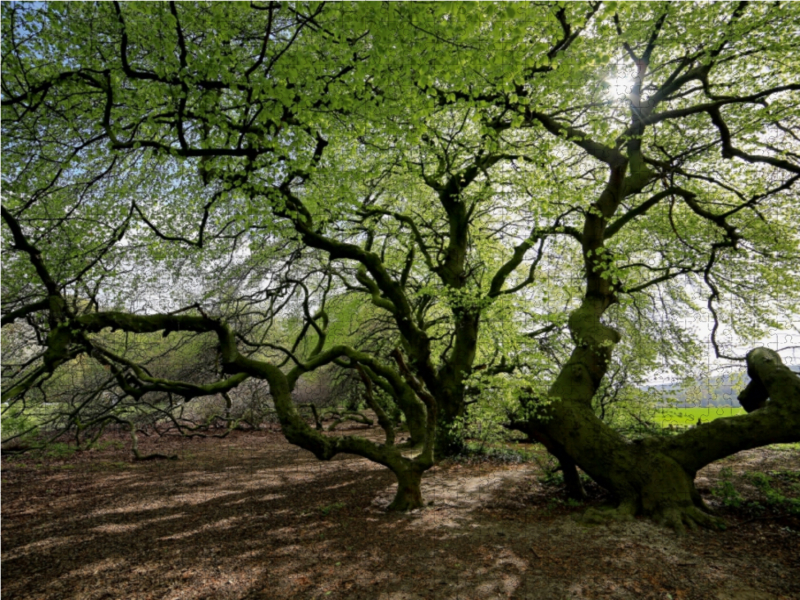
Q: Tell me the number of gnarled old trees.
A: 3